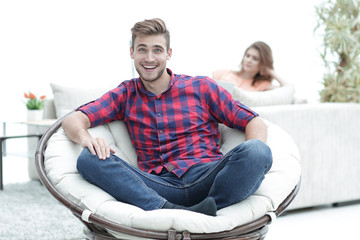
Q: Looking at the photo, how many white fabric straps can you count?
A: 2